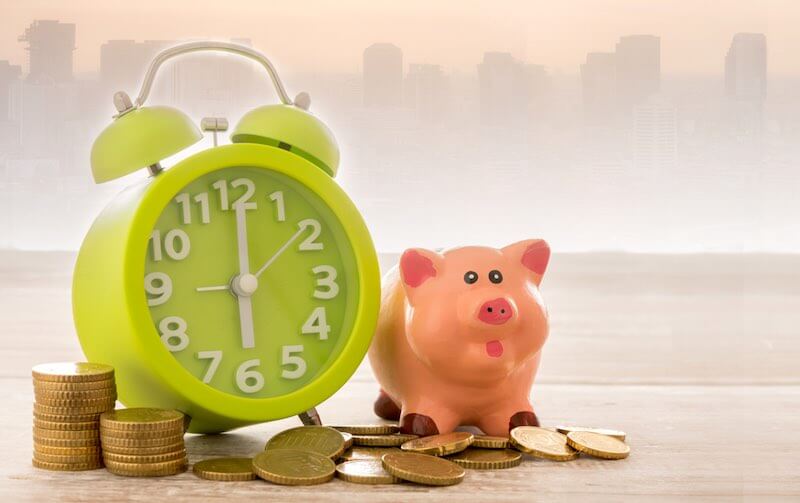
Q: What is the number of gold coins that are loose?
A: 15